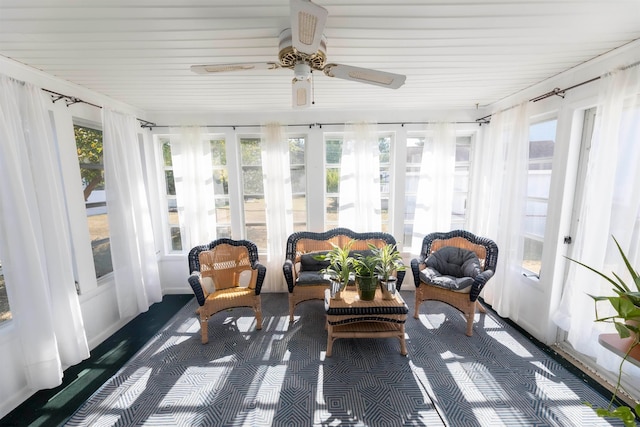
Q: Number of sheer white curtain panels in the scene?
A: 8